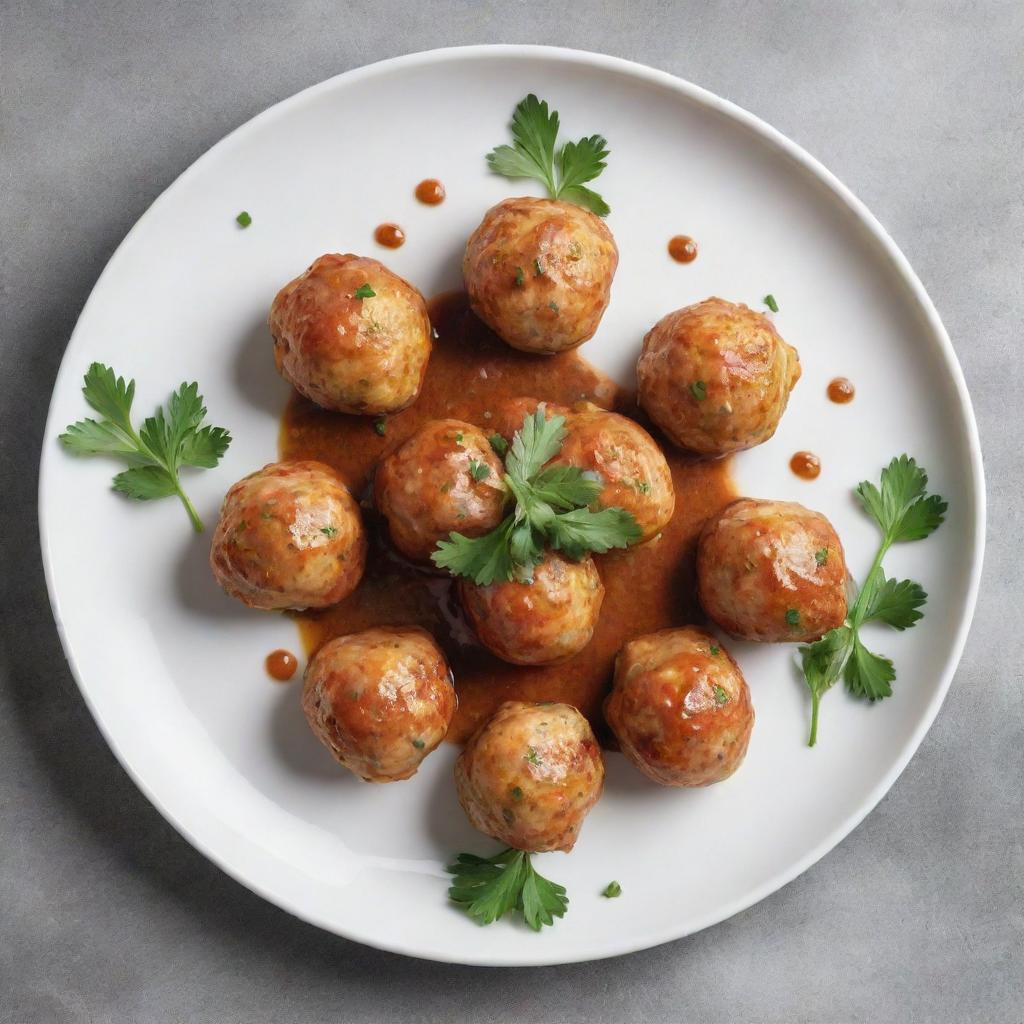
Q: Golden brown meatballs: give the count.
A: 11